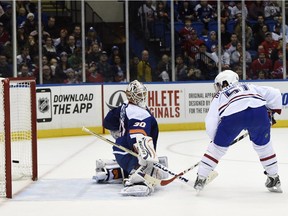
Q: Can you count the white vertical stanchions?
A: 8